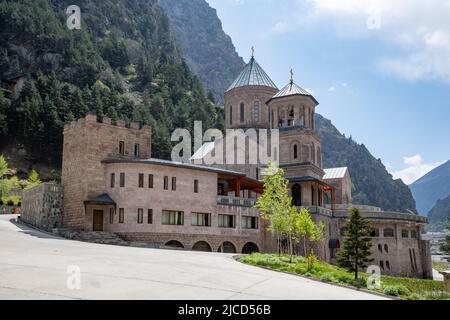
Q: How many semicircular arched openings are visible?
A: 4